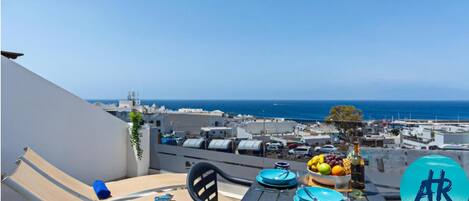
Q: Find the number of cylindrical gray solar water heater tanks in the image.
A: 3